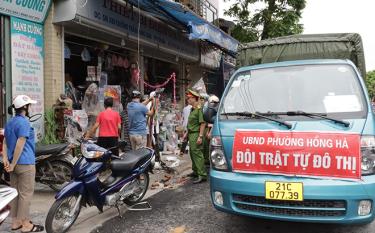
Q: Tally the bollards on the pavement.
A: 0